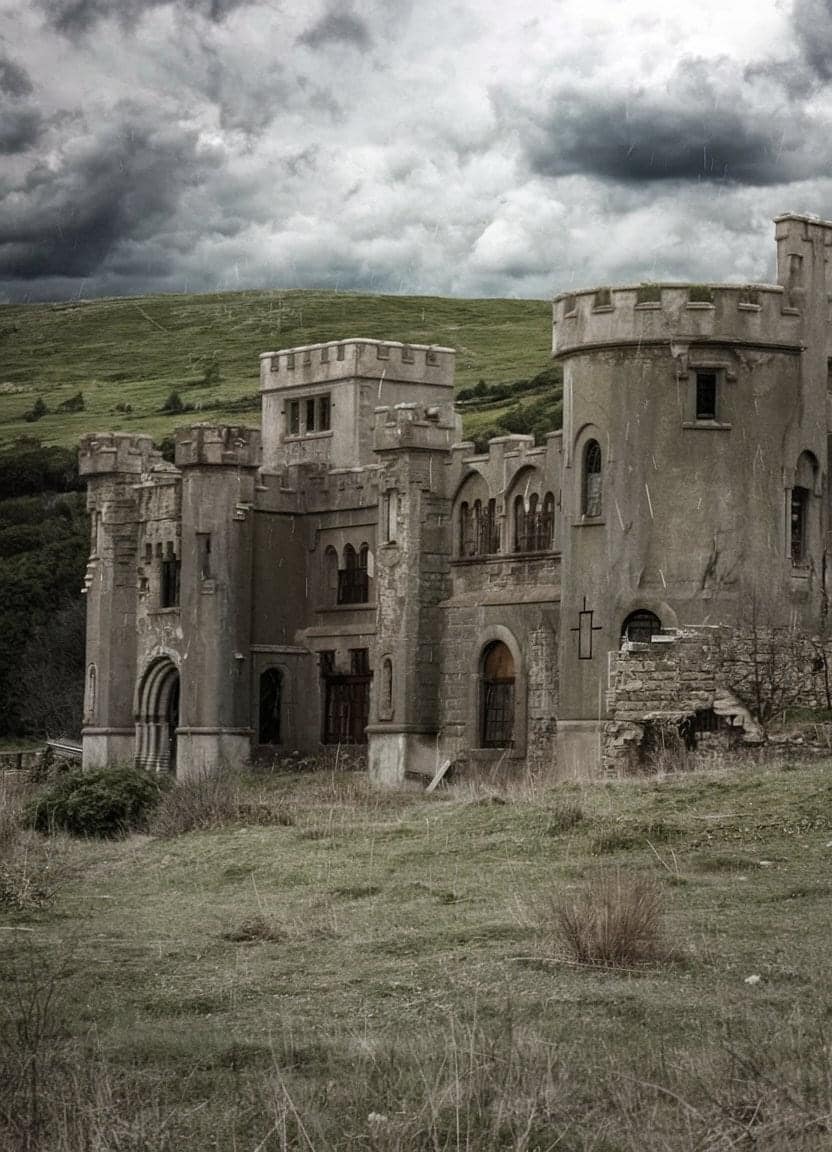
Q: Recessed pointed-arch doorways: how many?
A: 1